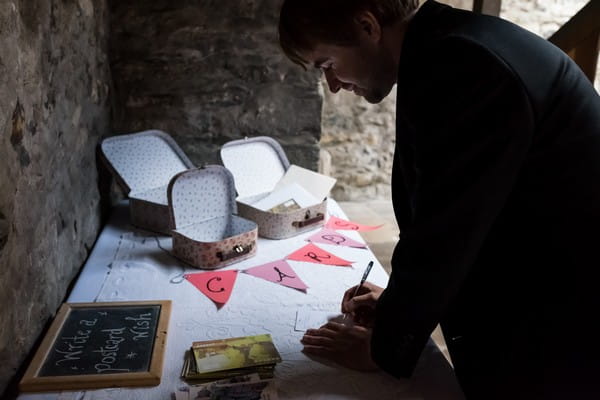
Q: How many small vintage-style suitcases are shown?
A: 3